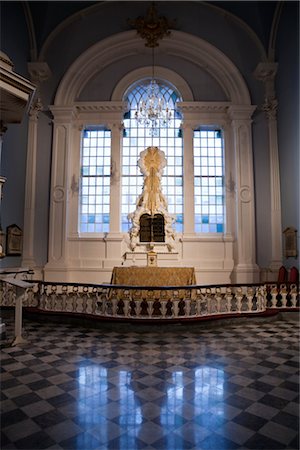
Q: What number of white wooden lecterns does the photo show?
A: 1